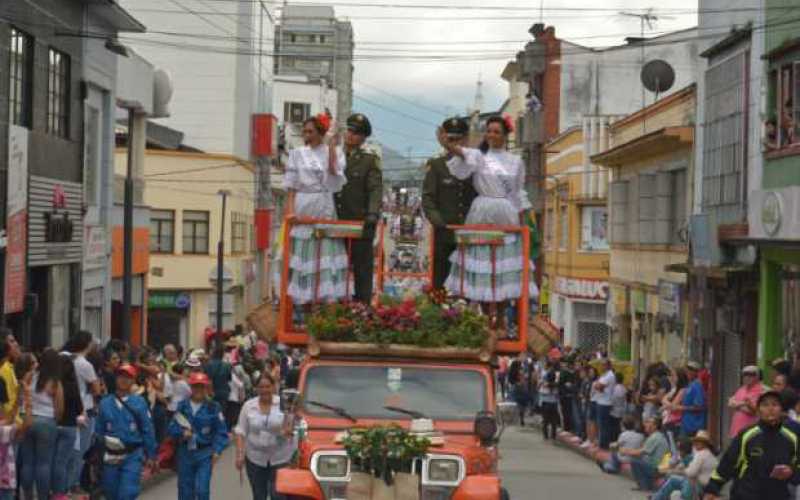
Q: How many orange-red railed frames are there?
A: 2